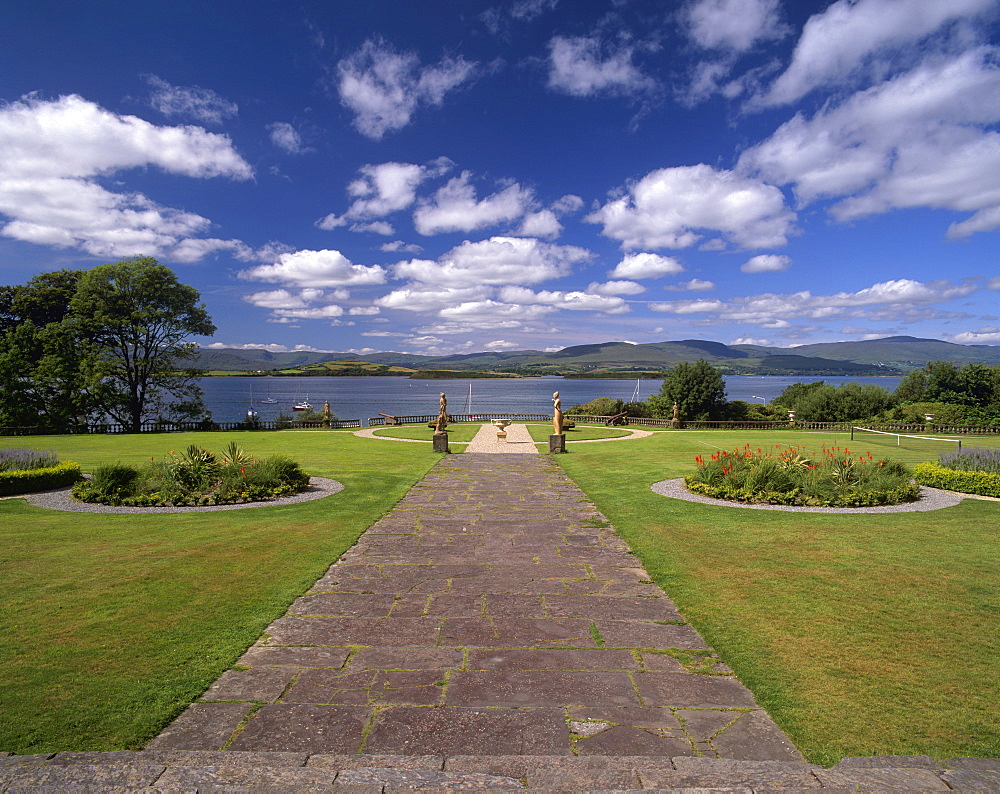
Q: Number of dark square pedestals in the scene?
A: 2